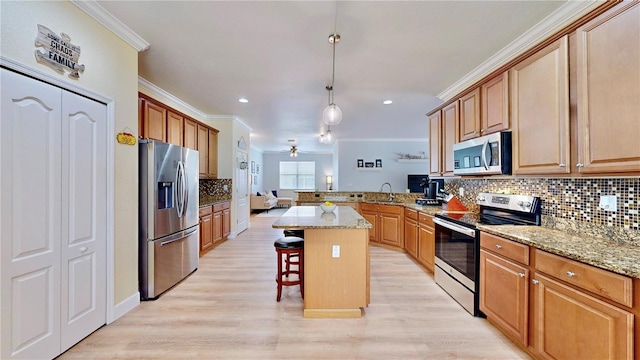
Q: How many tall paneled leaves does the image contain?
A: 2